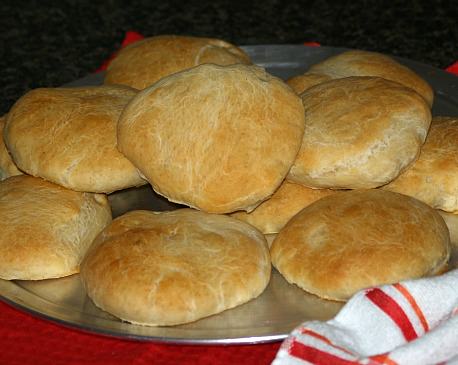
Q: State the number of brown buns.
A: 11